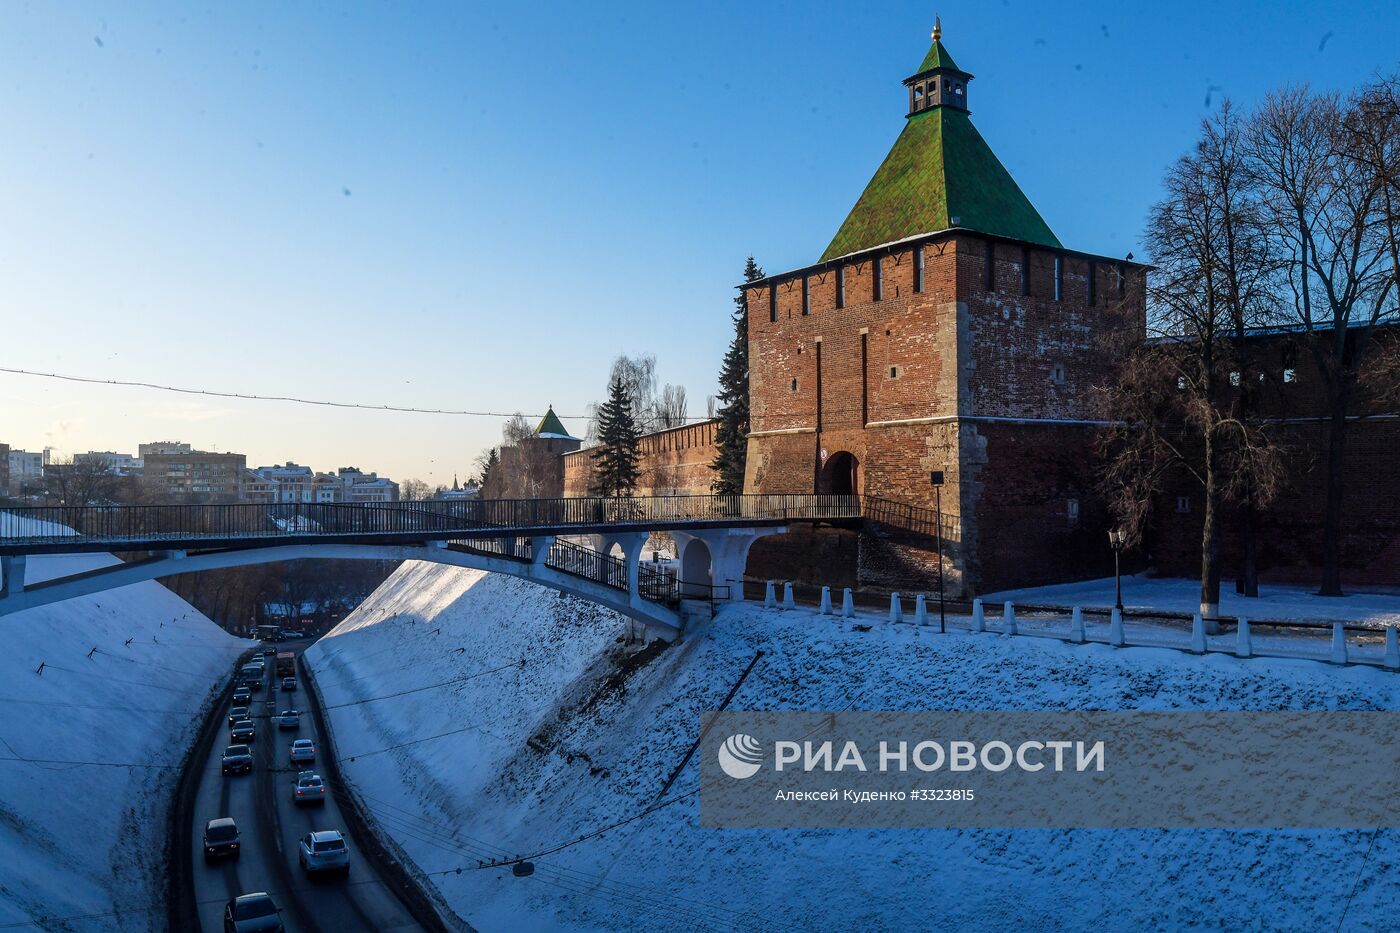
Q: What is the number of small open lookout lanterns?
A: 1